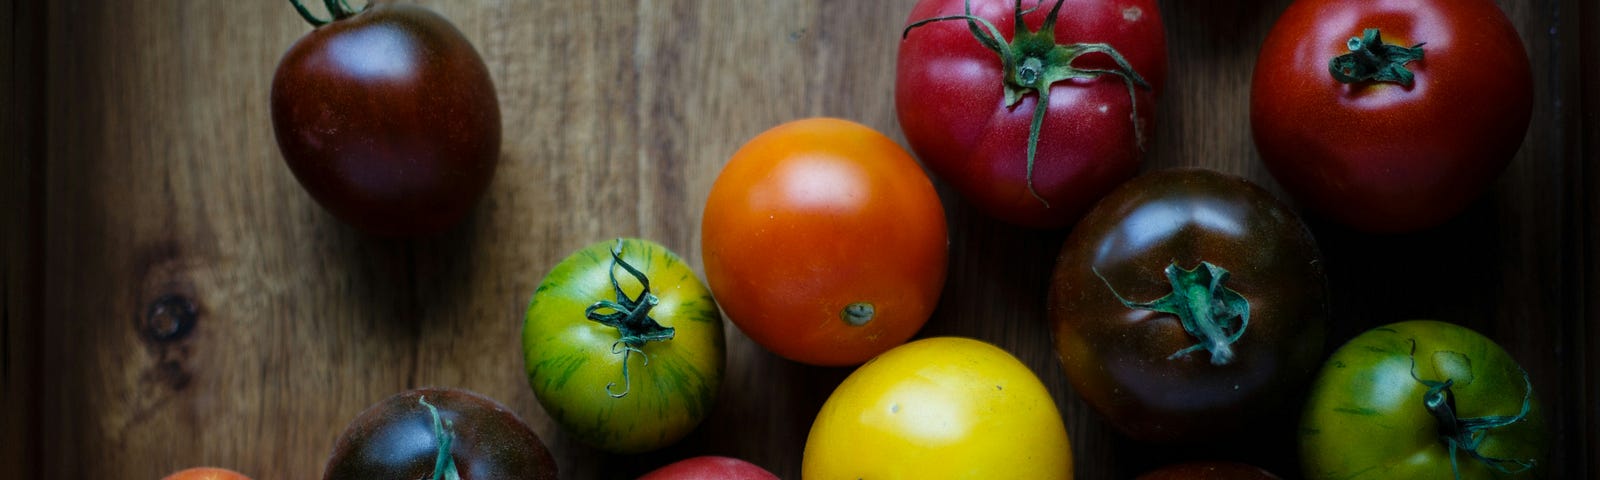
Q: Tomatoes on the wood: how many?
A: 12